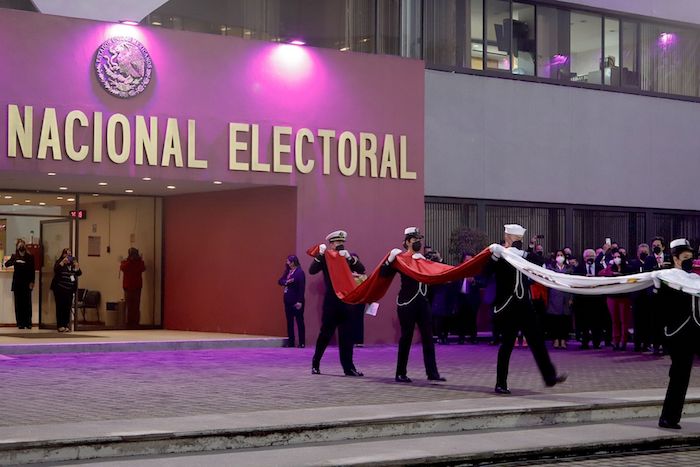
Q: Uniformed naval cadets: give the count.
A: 4